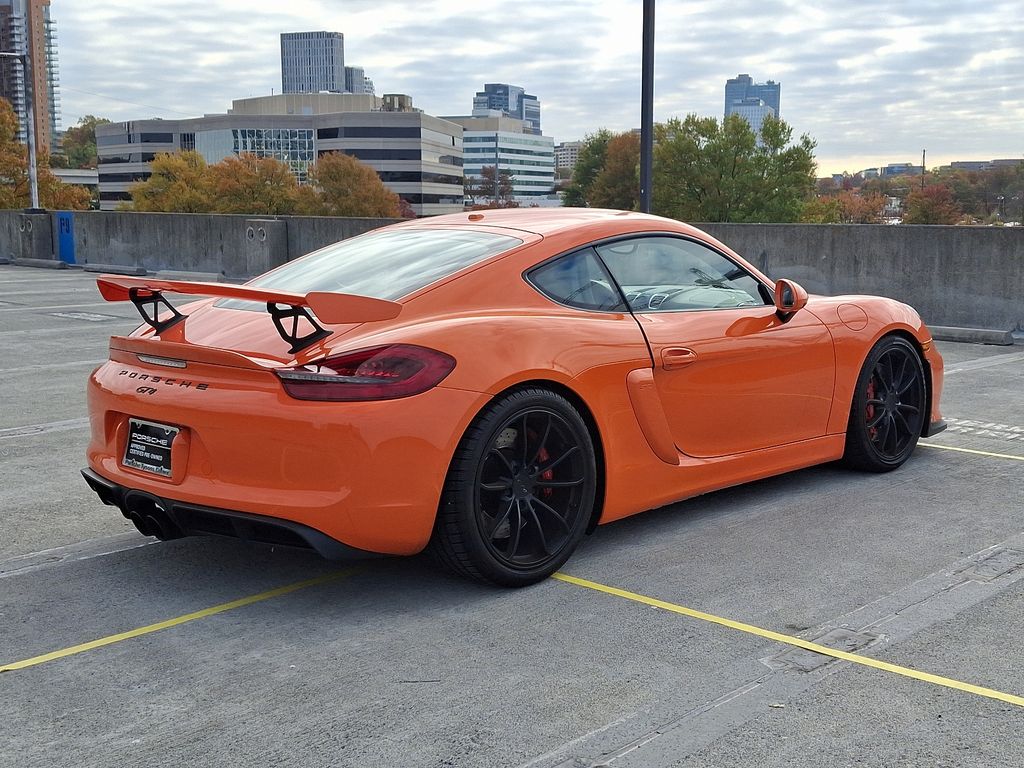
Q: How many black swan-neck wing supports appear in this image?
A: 2